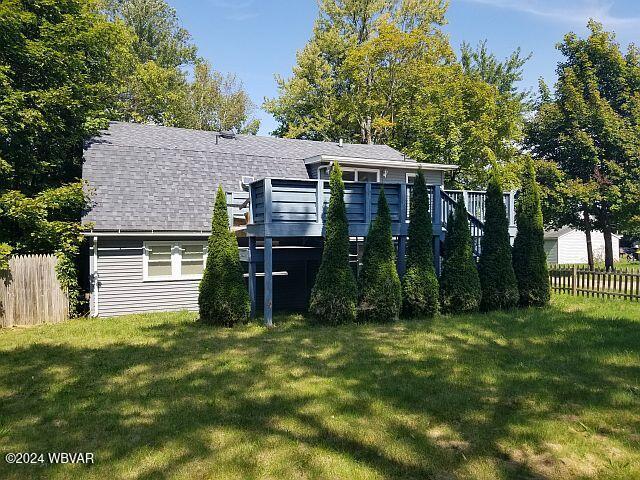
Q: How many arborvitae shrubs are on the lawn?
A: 7